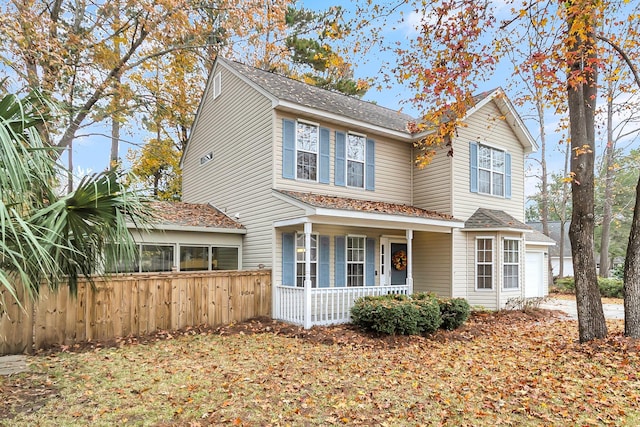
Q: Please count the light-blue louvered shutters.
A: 10